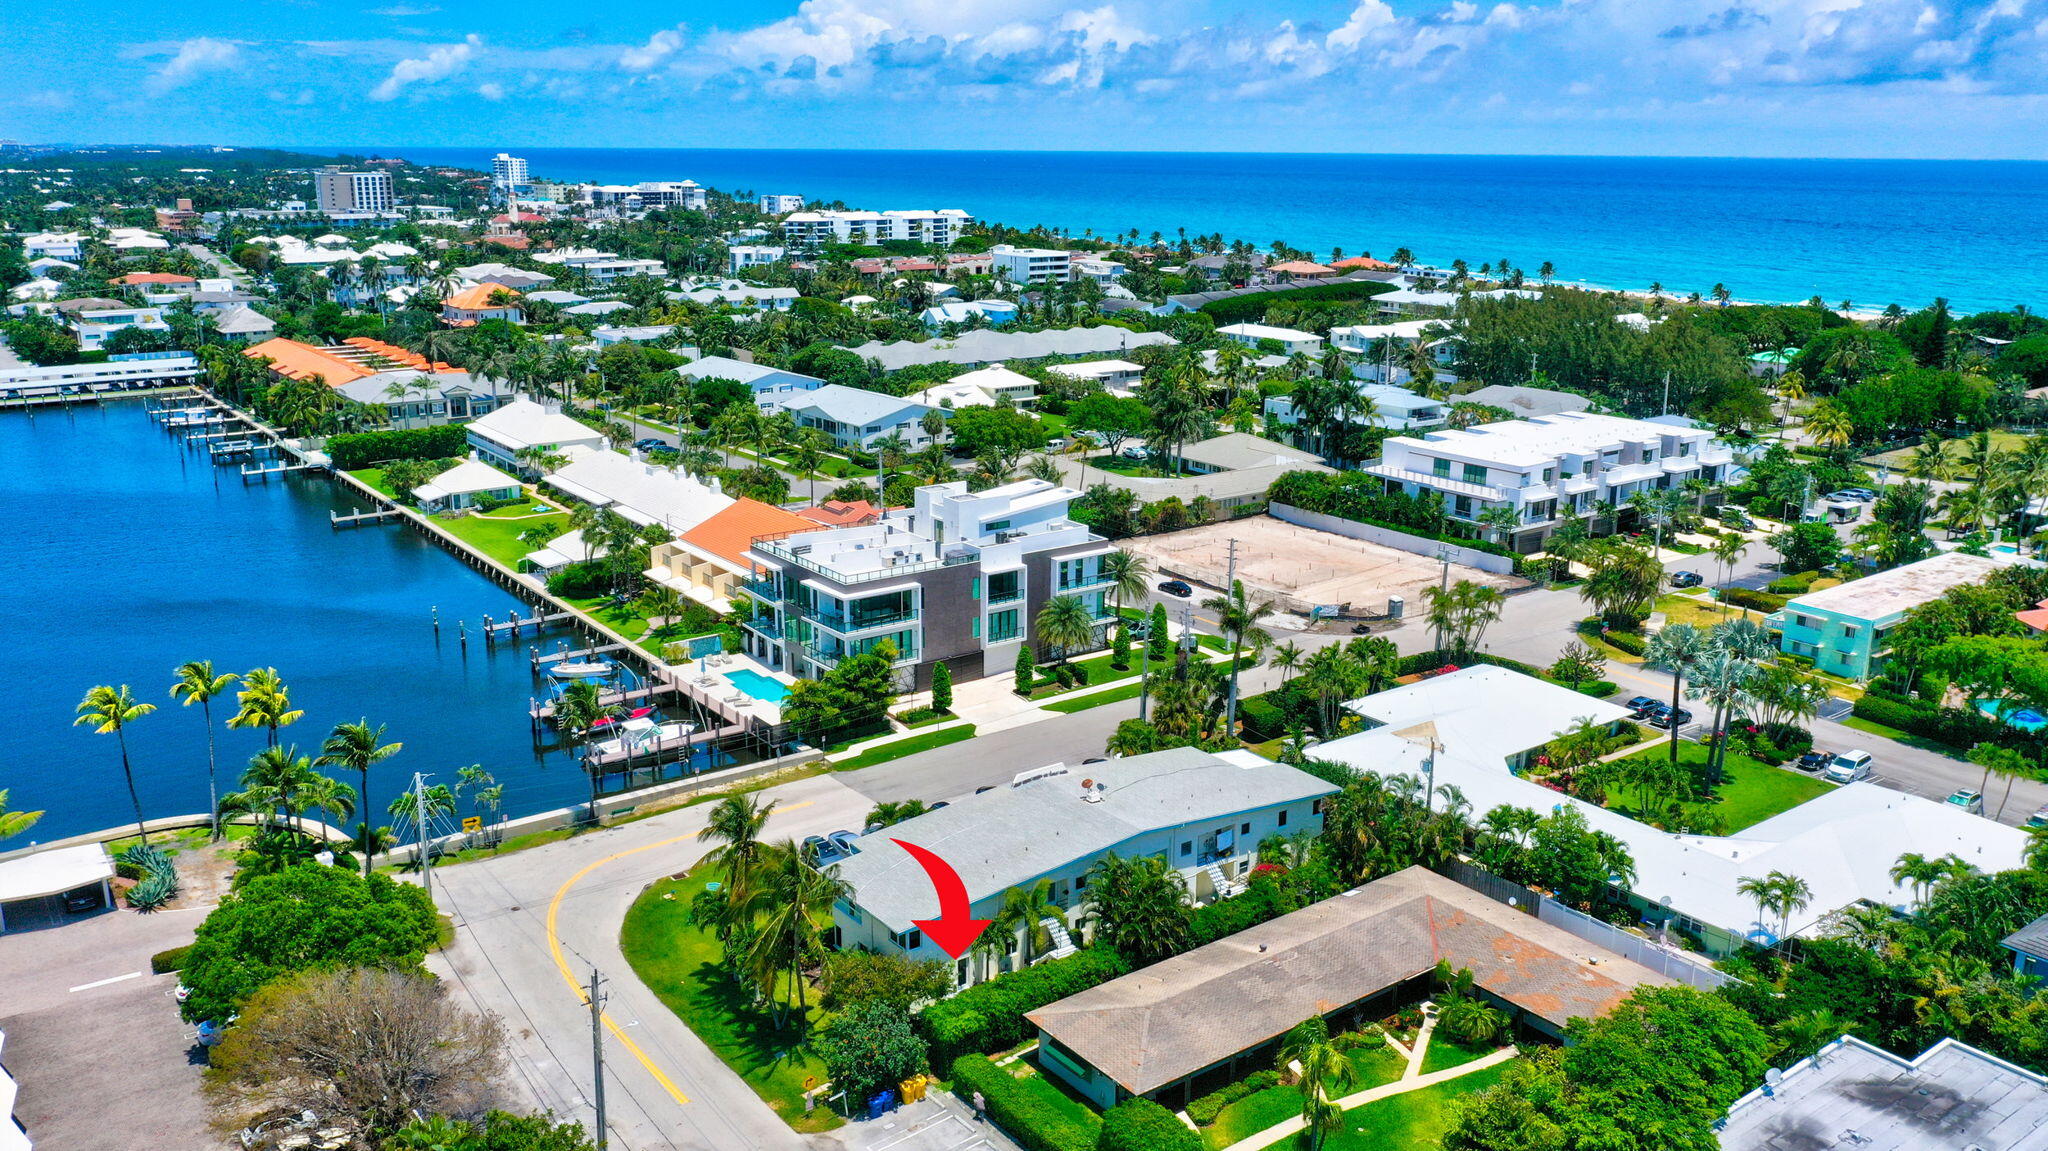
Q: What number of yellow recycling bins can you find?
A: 2